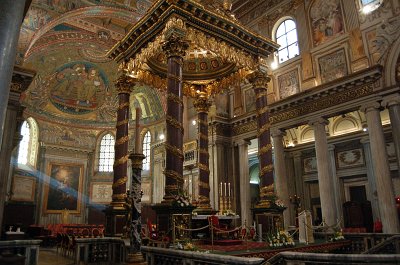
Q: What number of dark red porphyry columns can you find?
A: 4